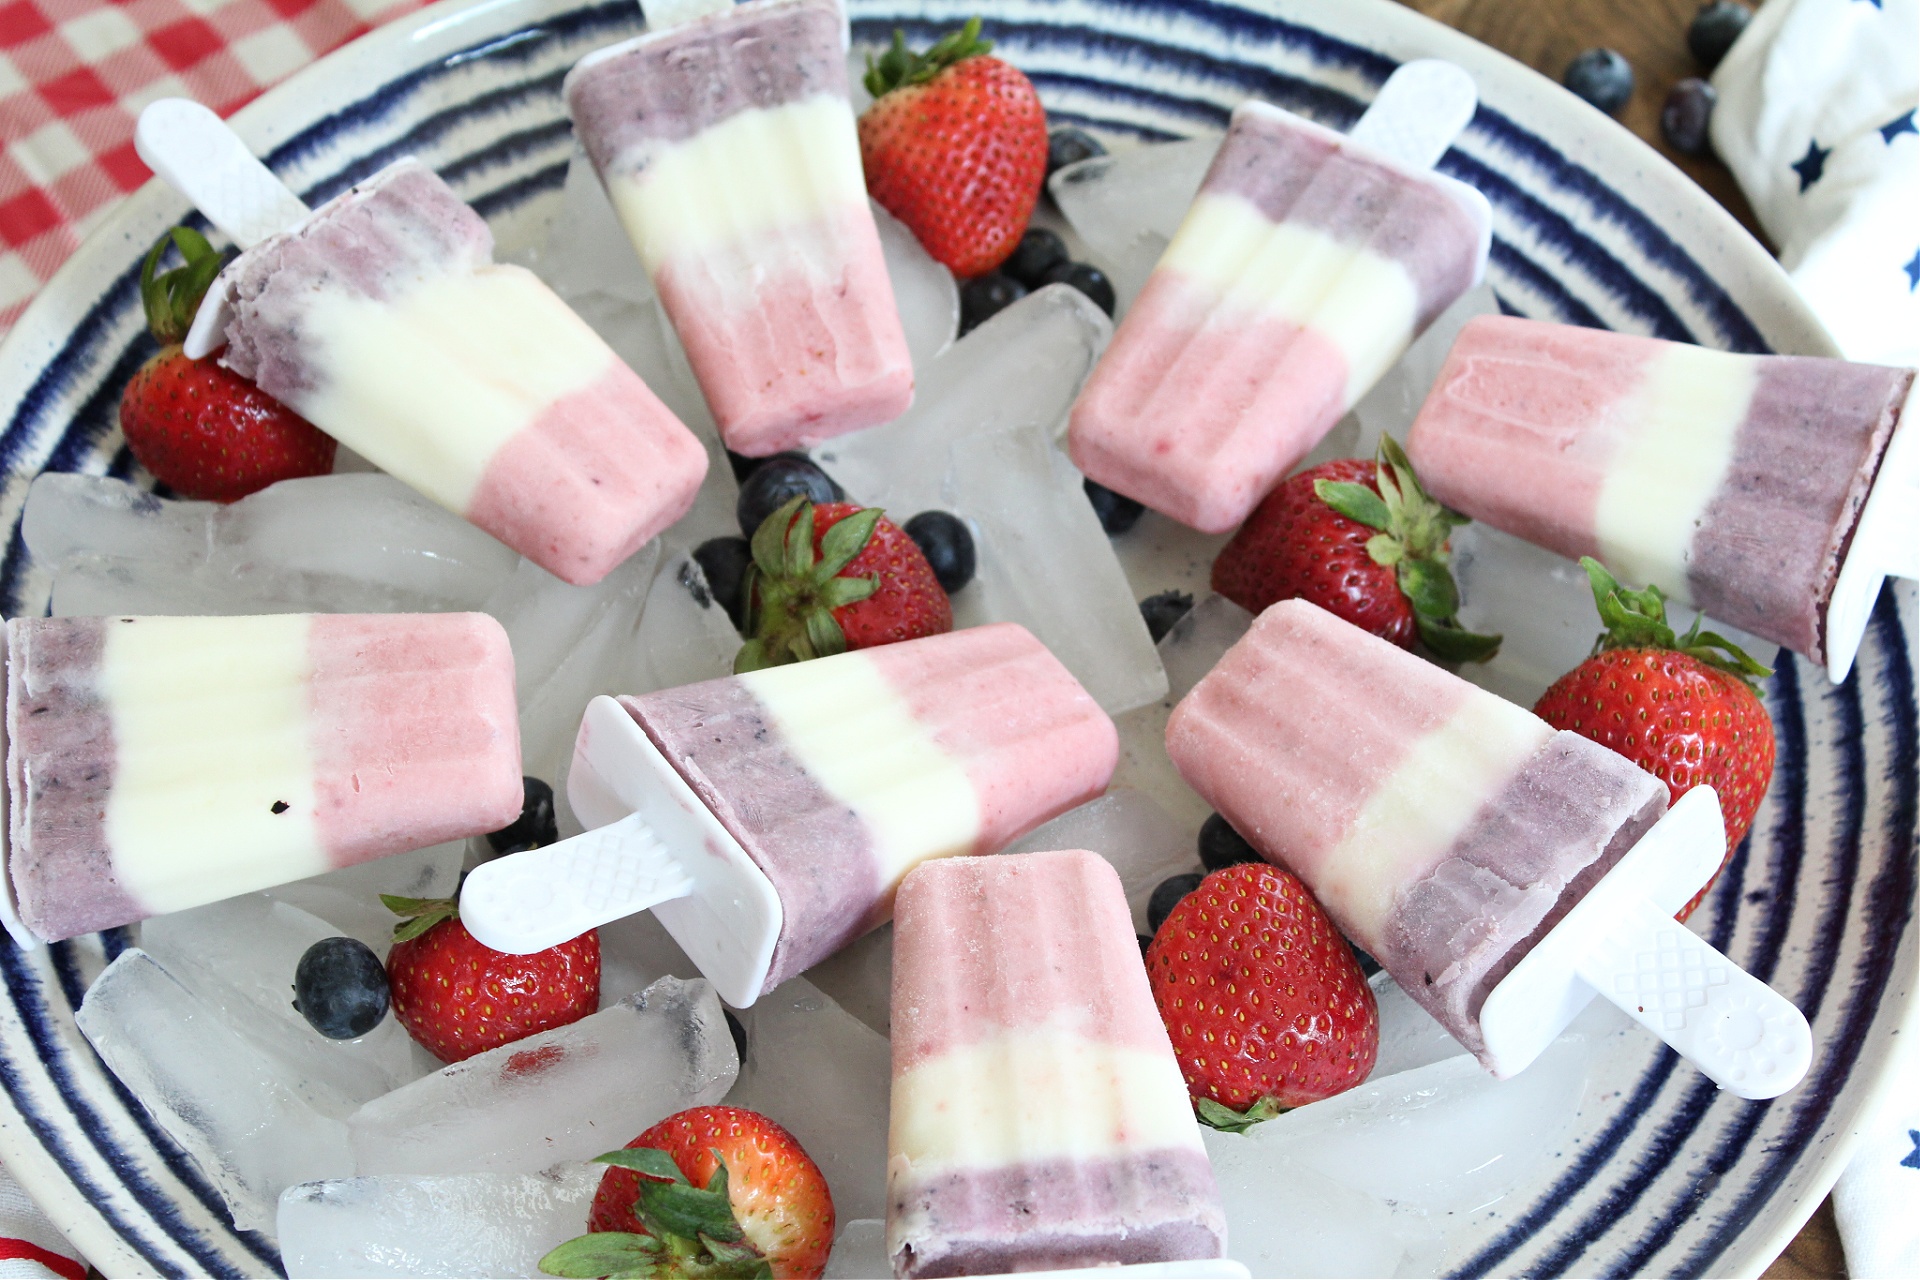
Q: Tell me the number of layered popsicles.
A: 8